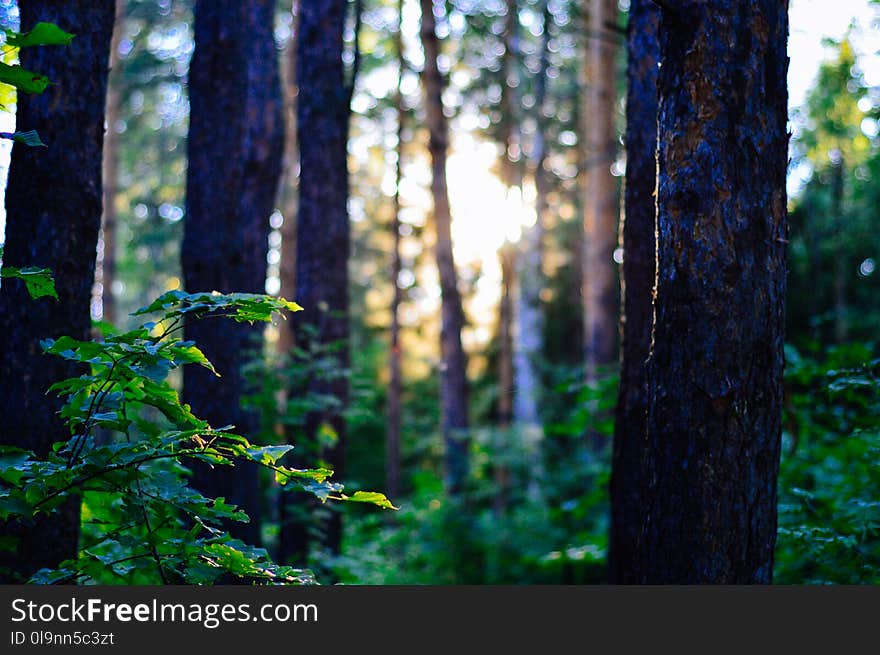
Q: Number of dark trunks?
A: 5